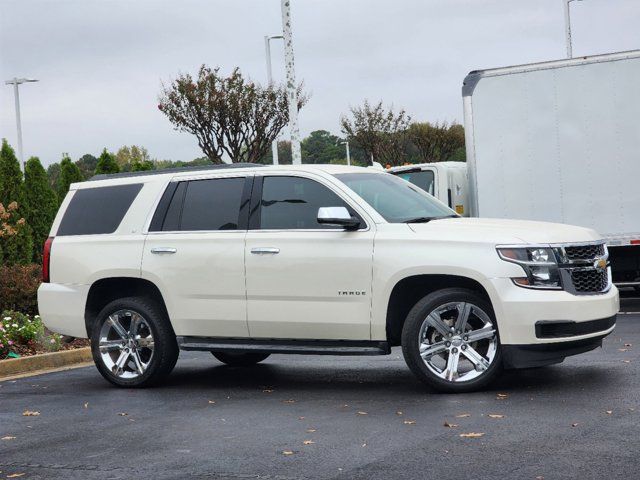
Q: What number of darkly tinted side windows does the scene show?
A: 3